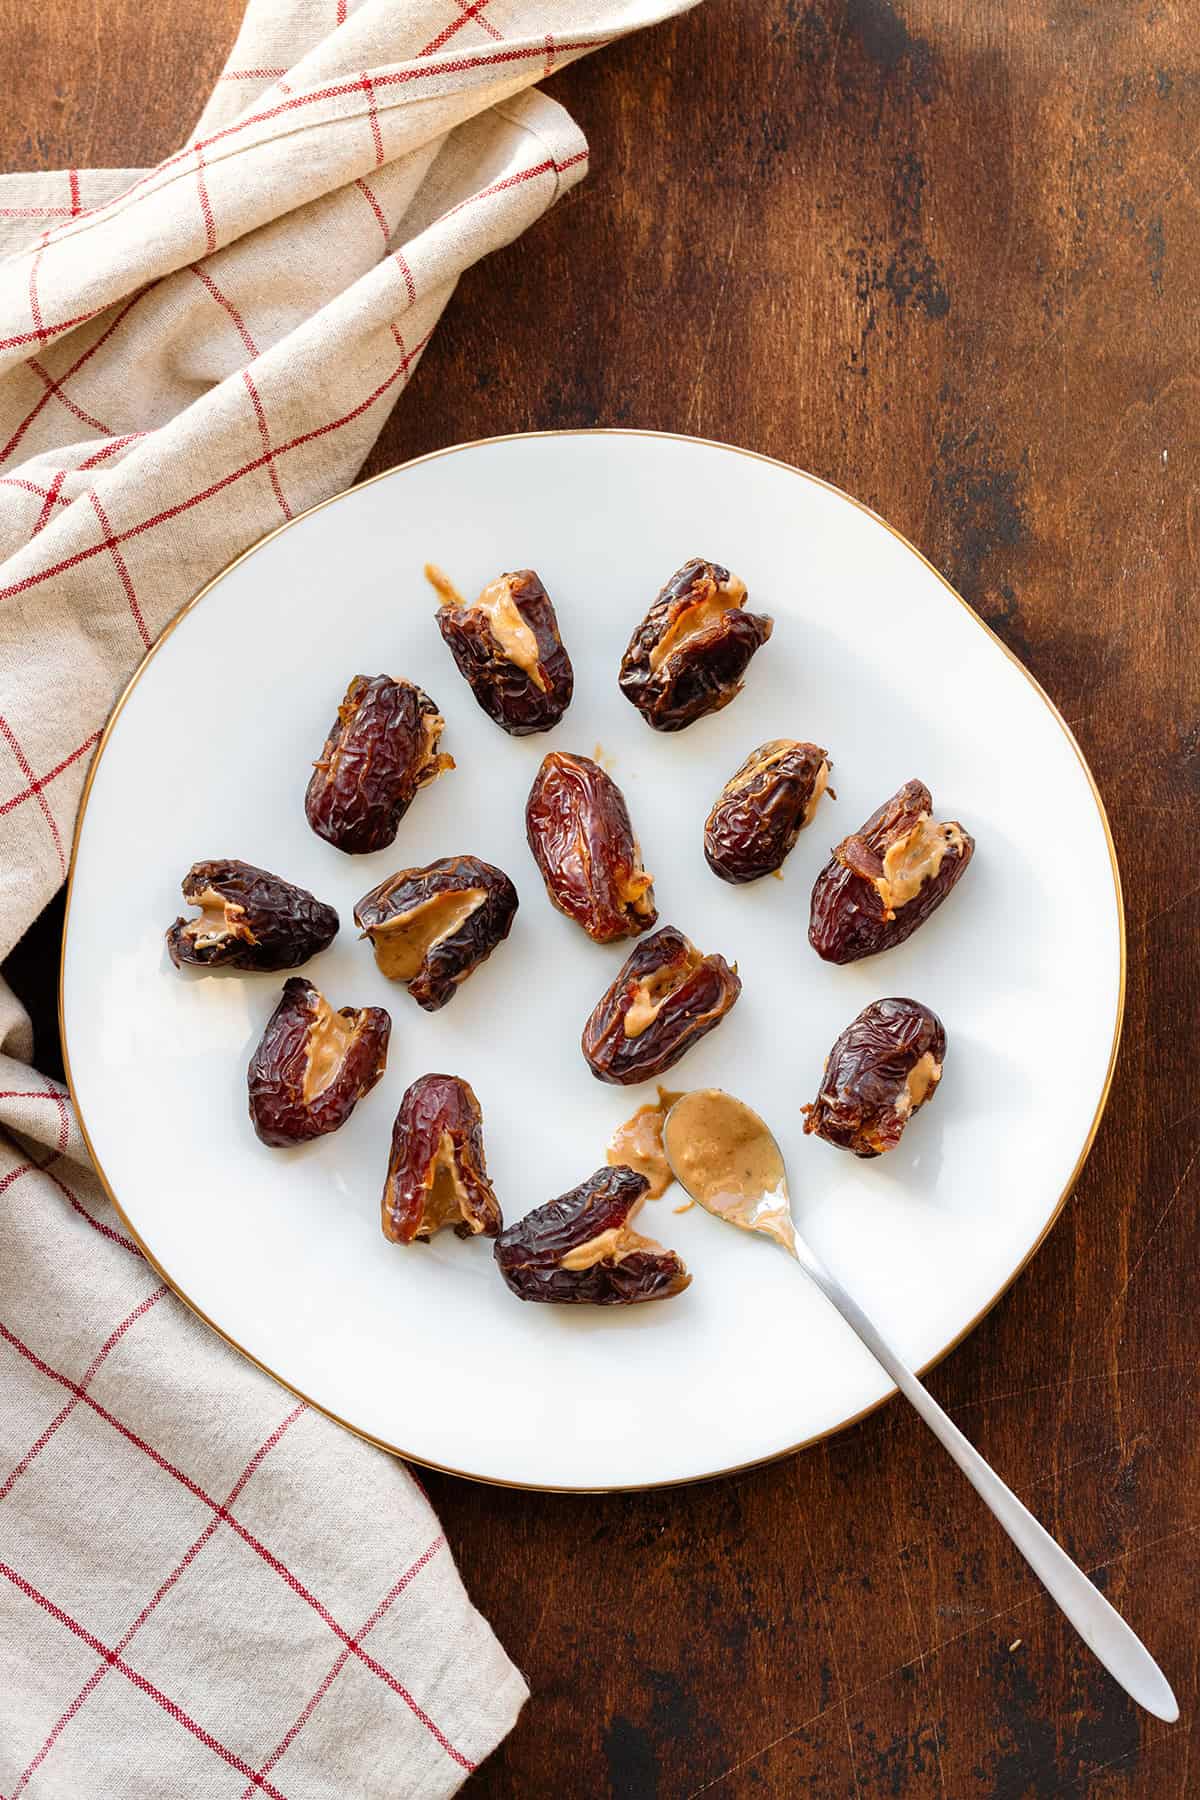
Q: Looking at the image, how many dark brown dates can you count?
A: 13